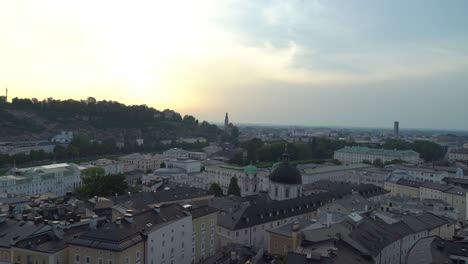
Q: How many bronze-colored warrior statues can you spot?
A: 0